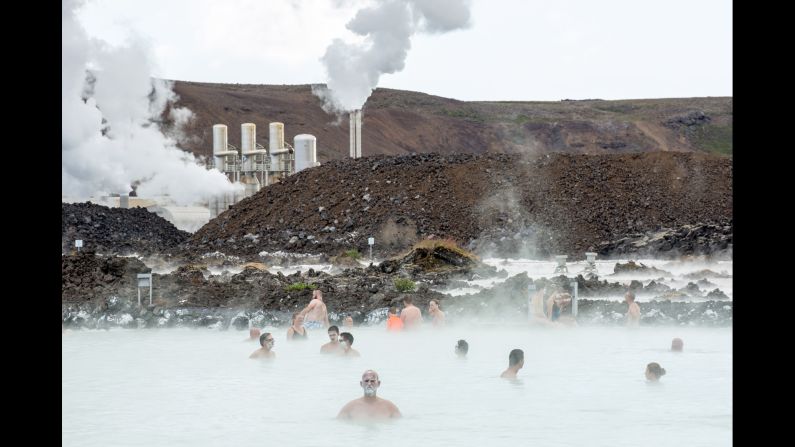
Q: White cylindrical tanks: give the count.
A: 4